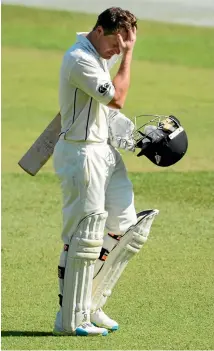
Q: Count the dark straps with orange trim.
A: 3